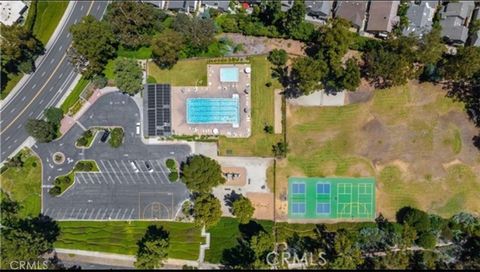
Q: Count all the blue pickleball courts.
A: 2